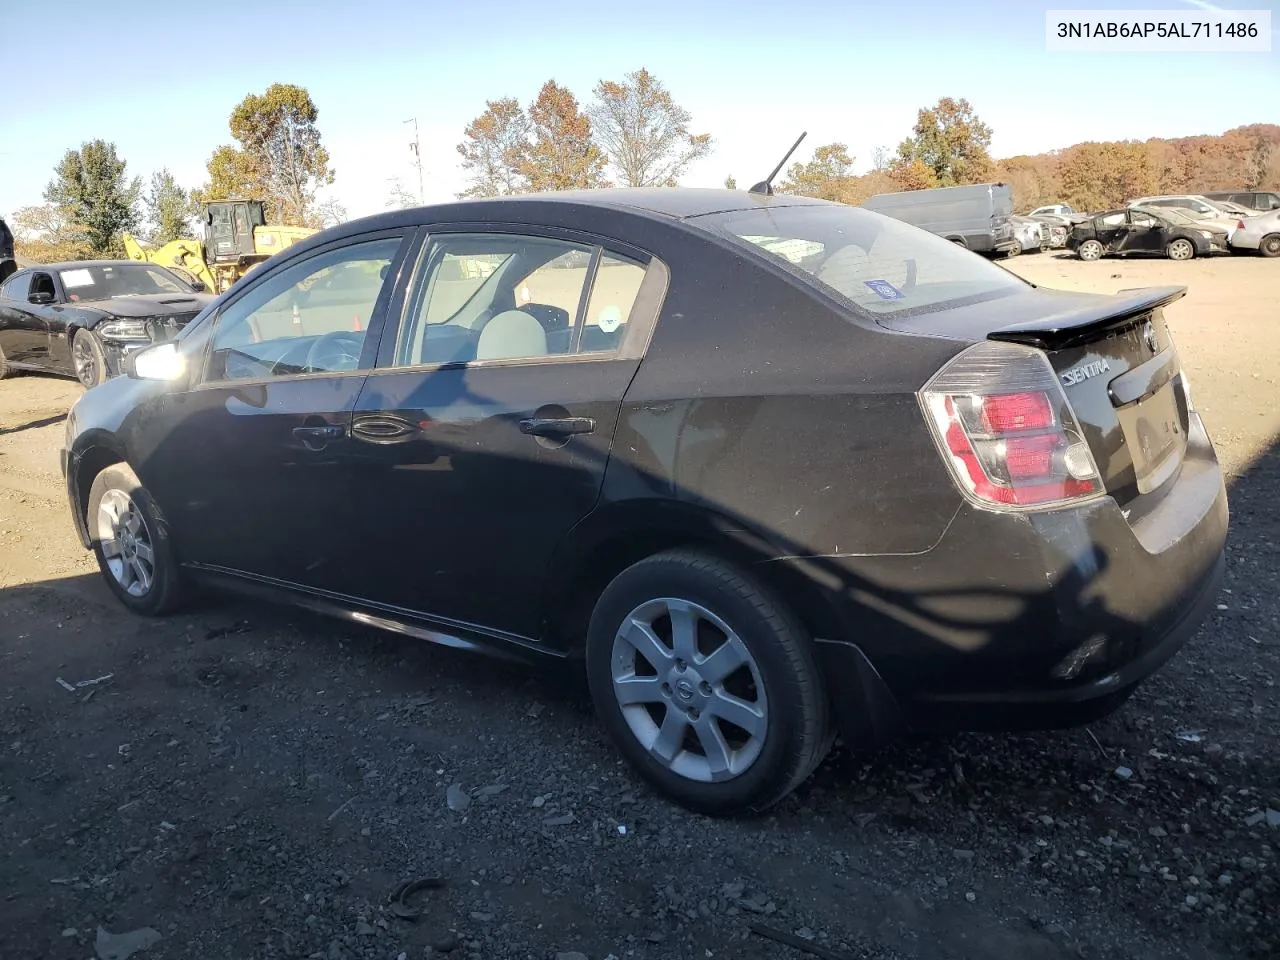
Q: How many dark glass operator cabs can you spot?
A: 1